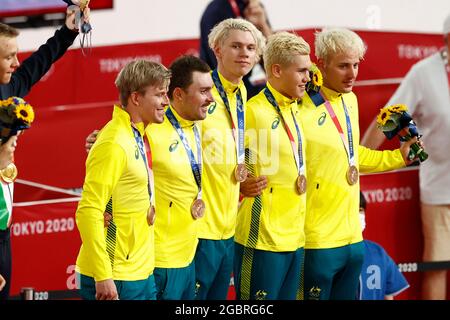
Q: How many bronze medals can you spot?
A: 5